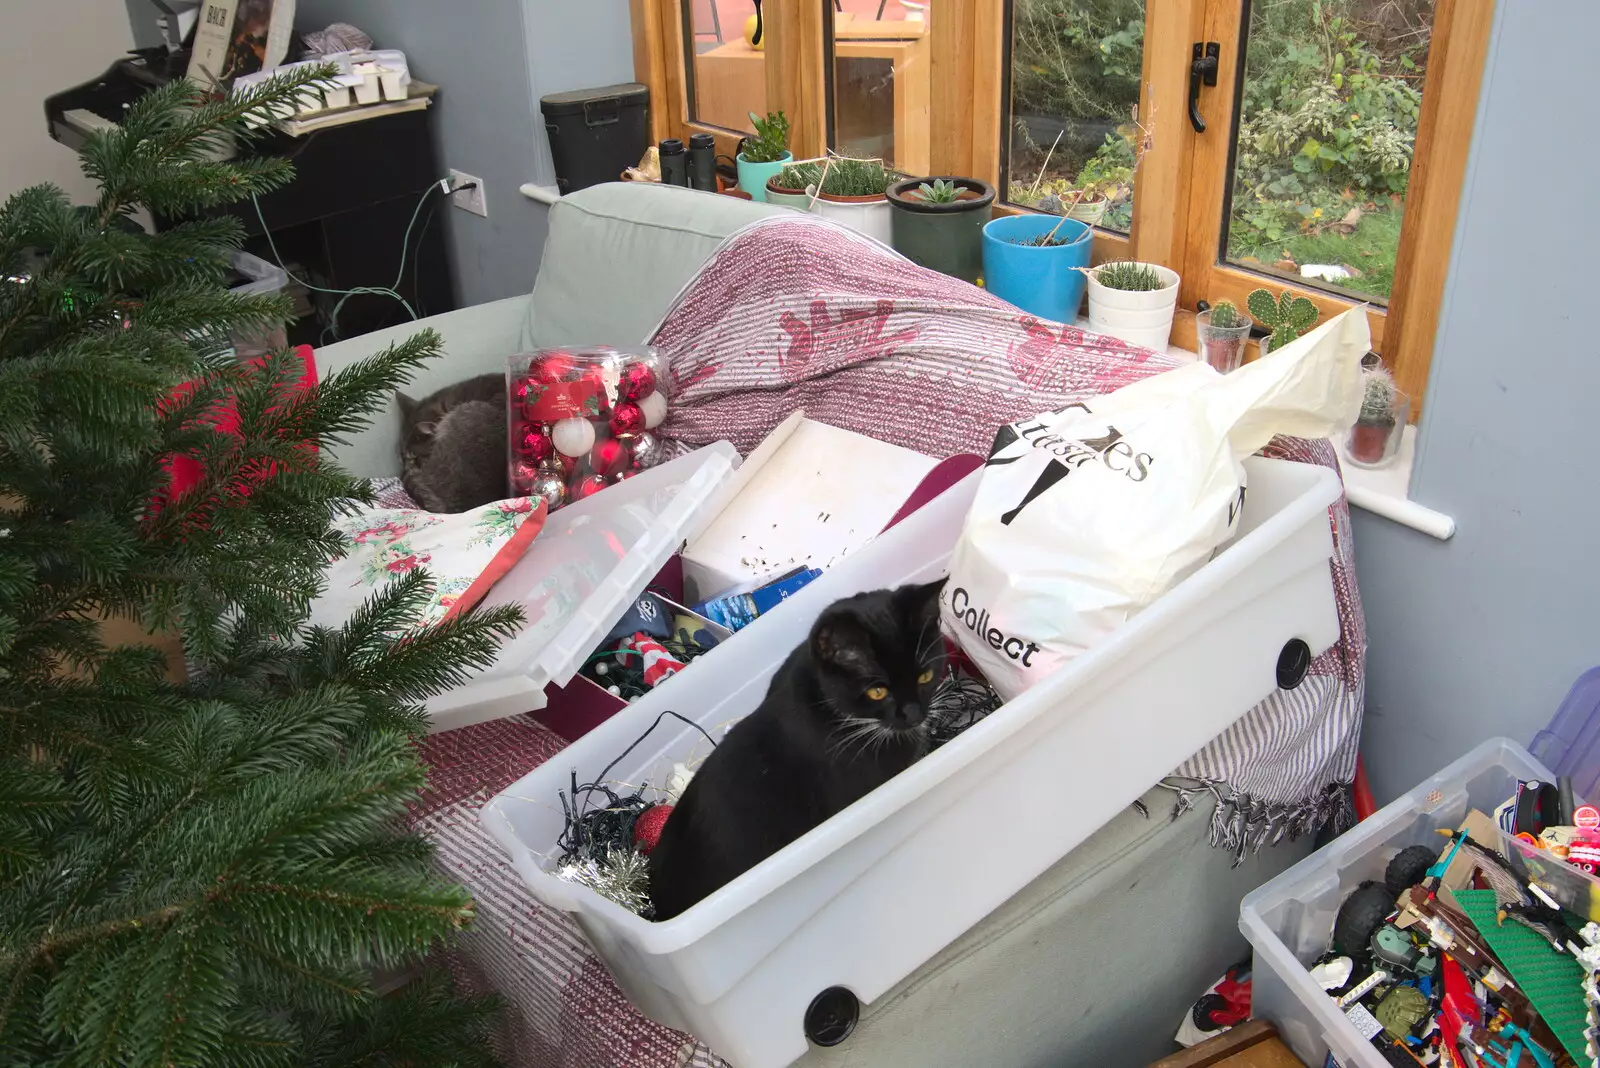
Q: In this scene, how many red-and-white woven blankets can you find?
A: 1